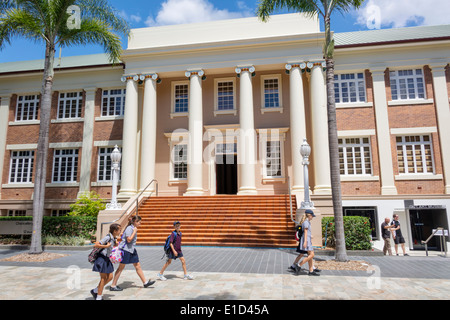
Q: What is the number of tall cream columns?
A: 6